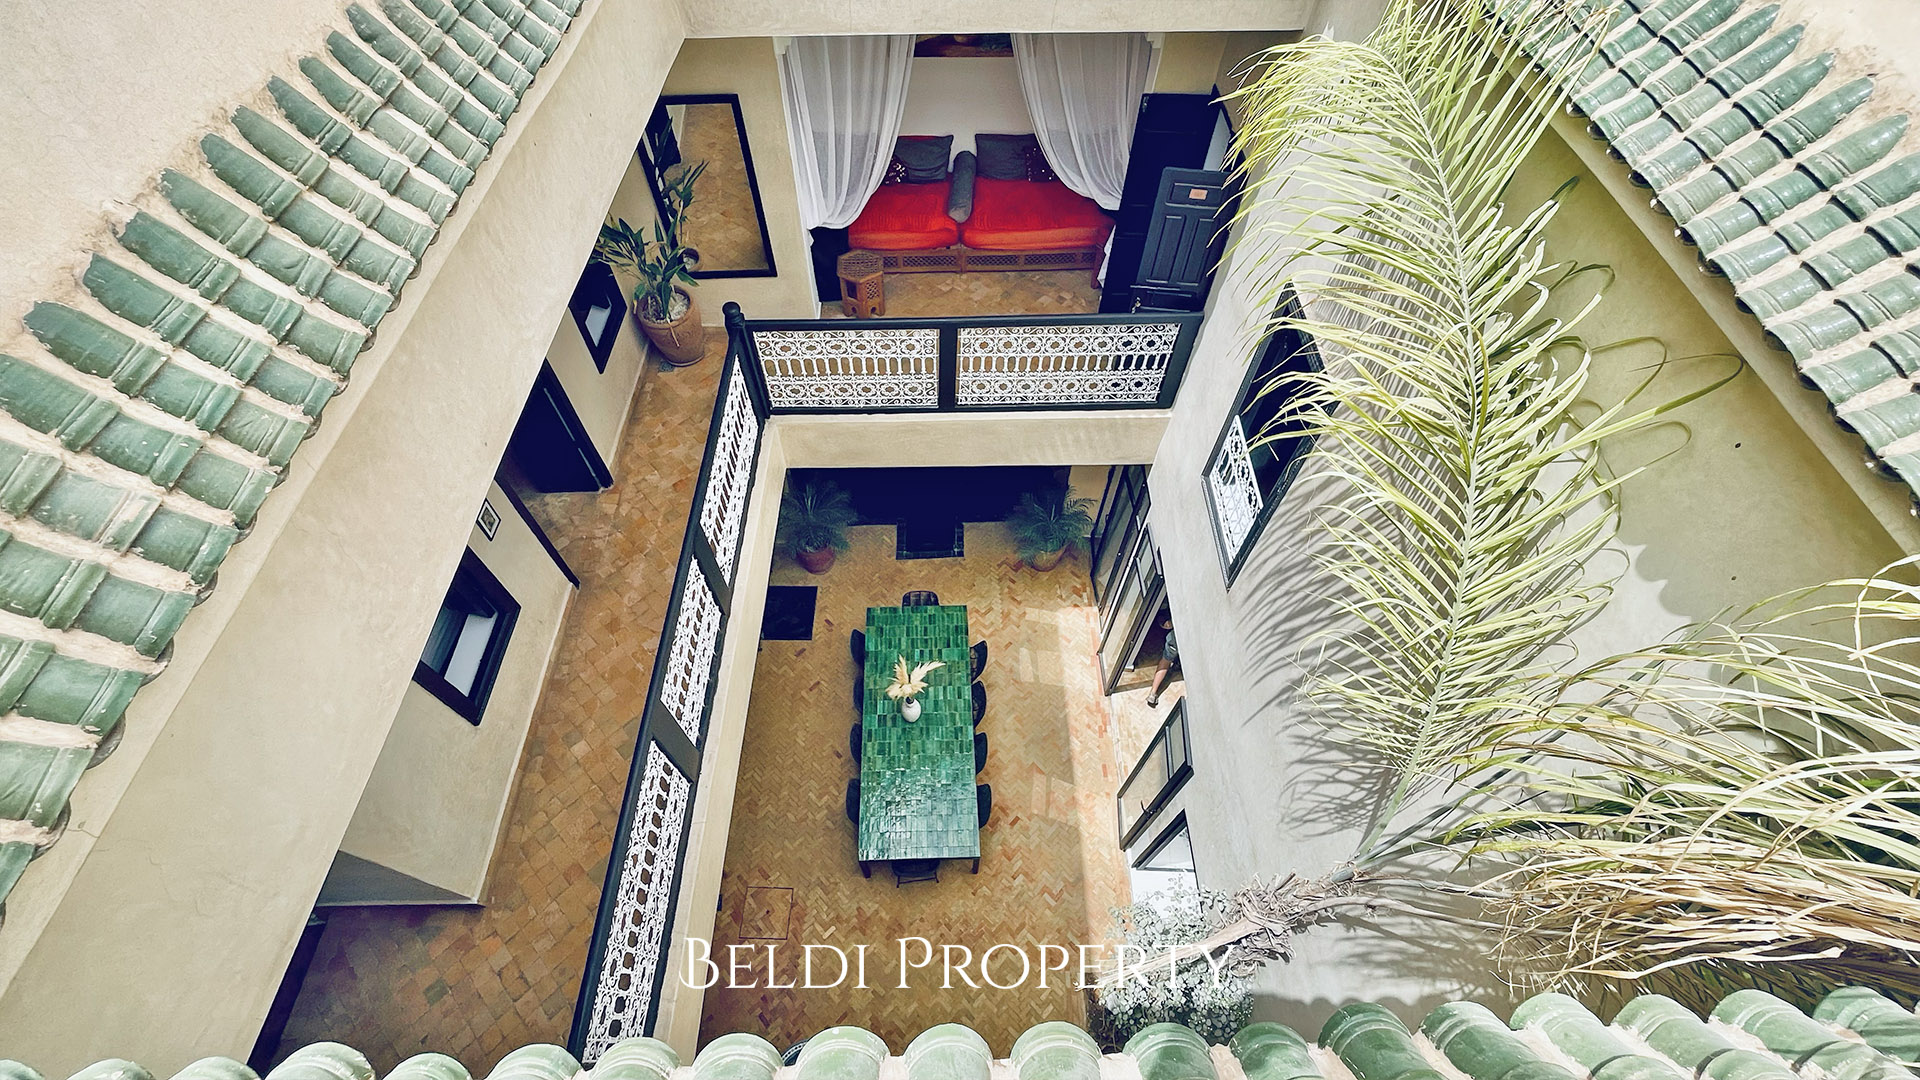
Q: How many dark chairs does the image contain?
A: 10